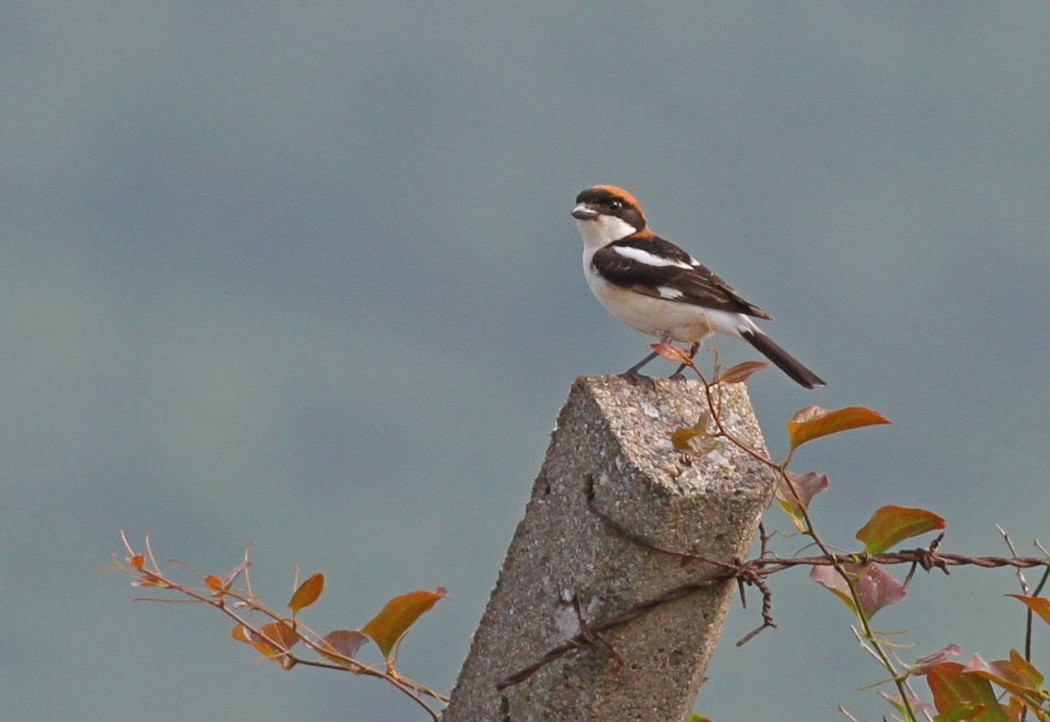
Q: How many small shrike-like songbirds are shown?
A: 1